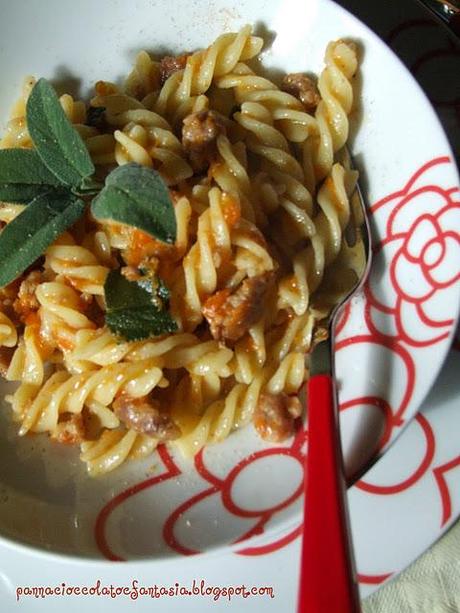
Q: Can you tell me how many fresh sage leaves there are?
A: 4